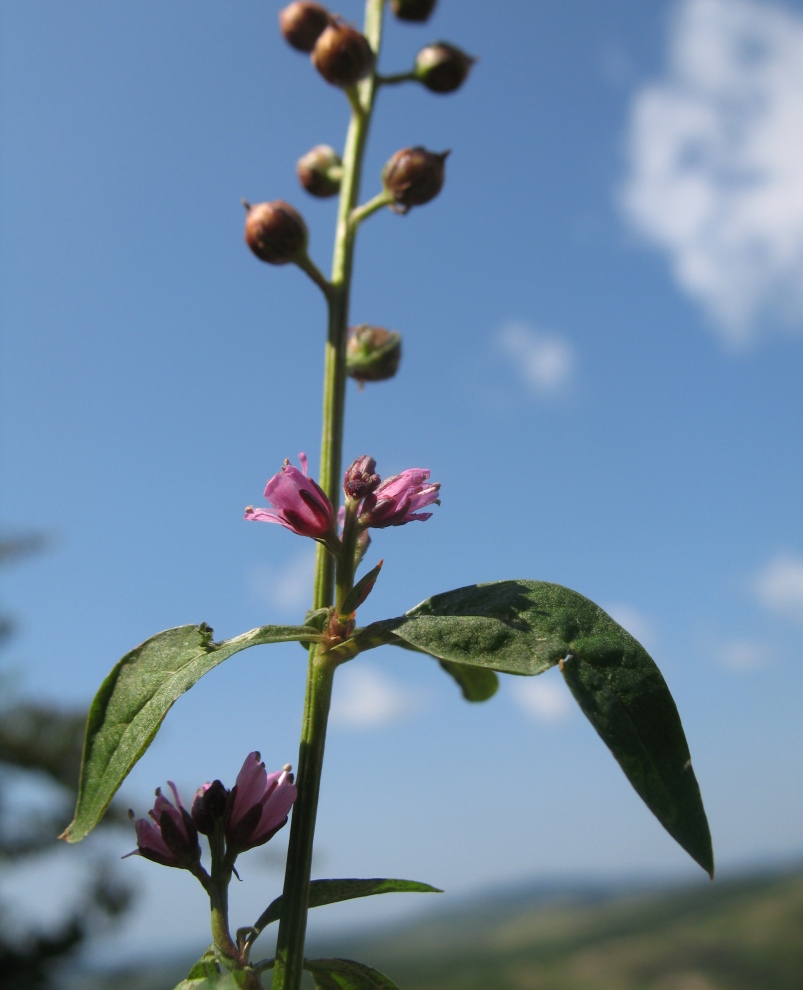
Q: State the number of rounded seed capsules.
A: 8